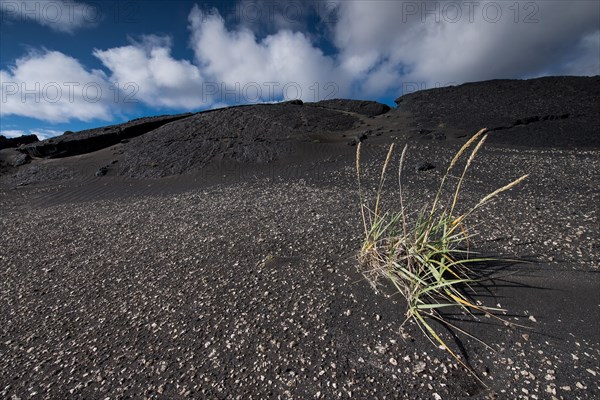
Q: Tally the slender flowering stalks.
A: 6